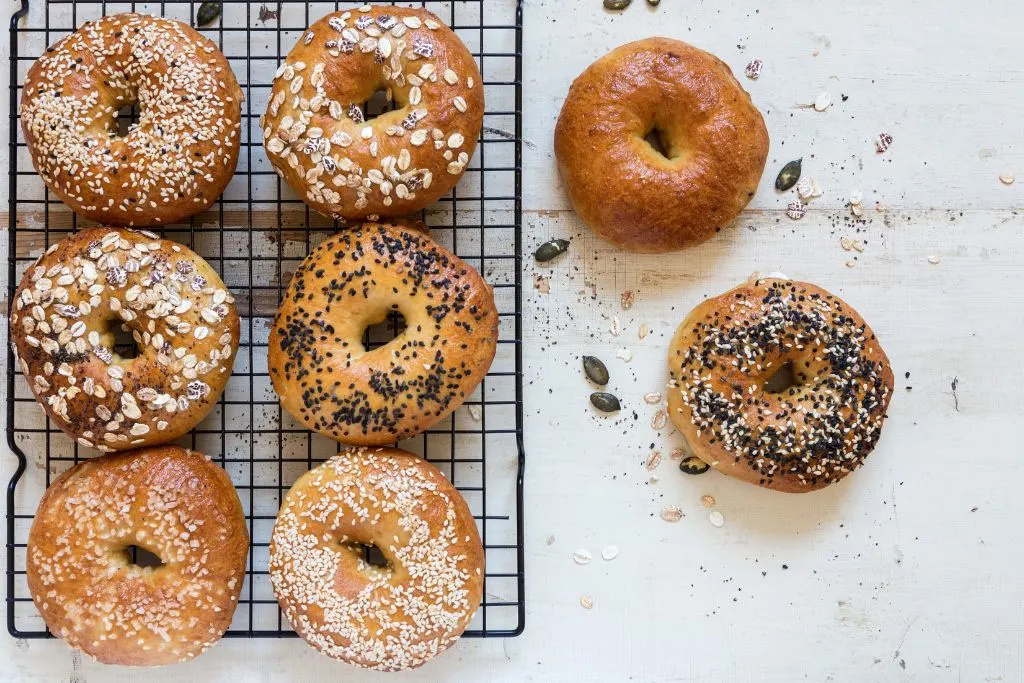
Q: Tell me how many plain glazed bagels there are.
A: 1